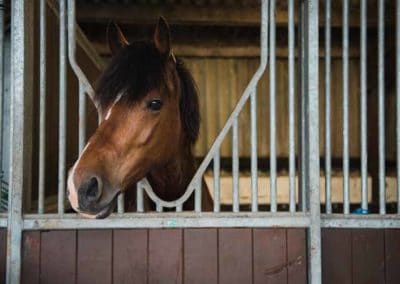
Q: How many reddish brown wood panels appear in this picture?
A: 13